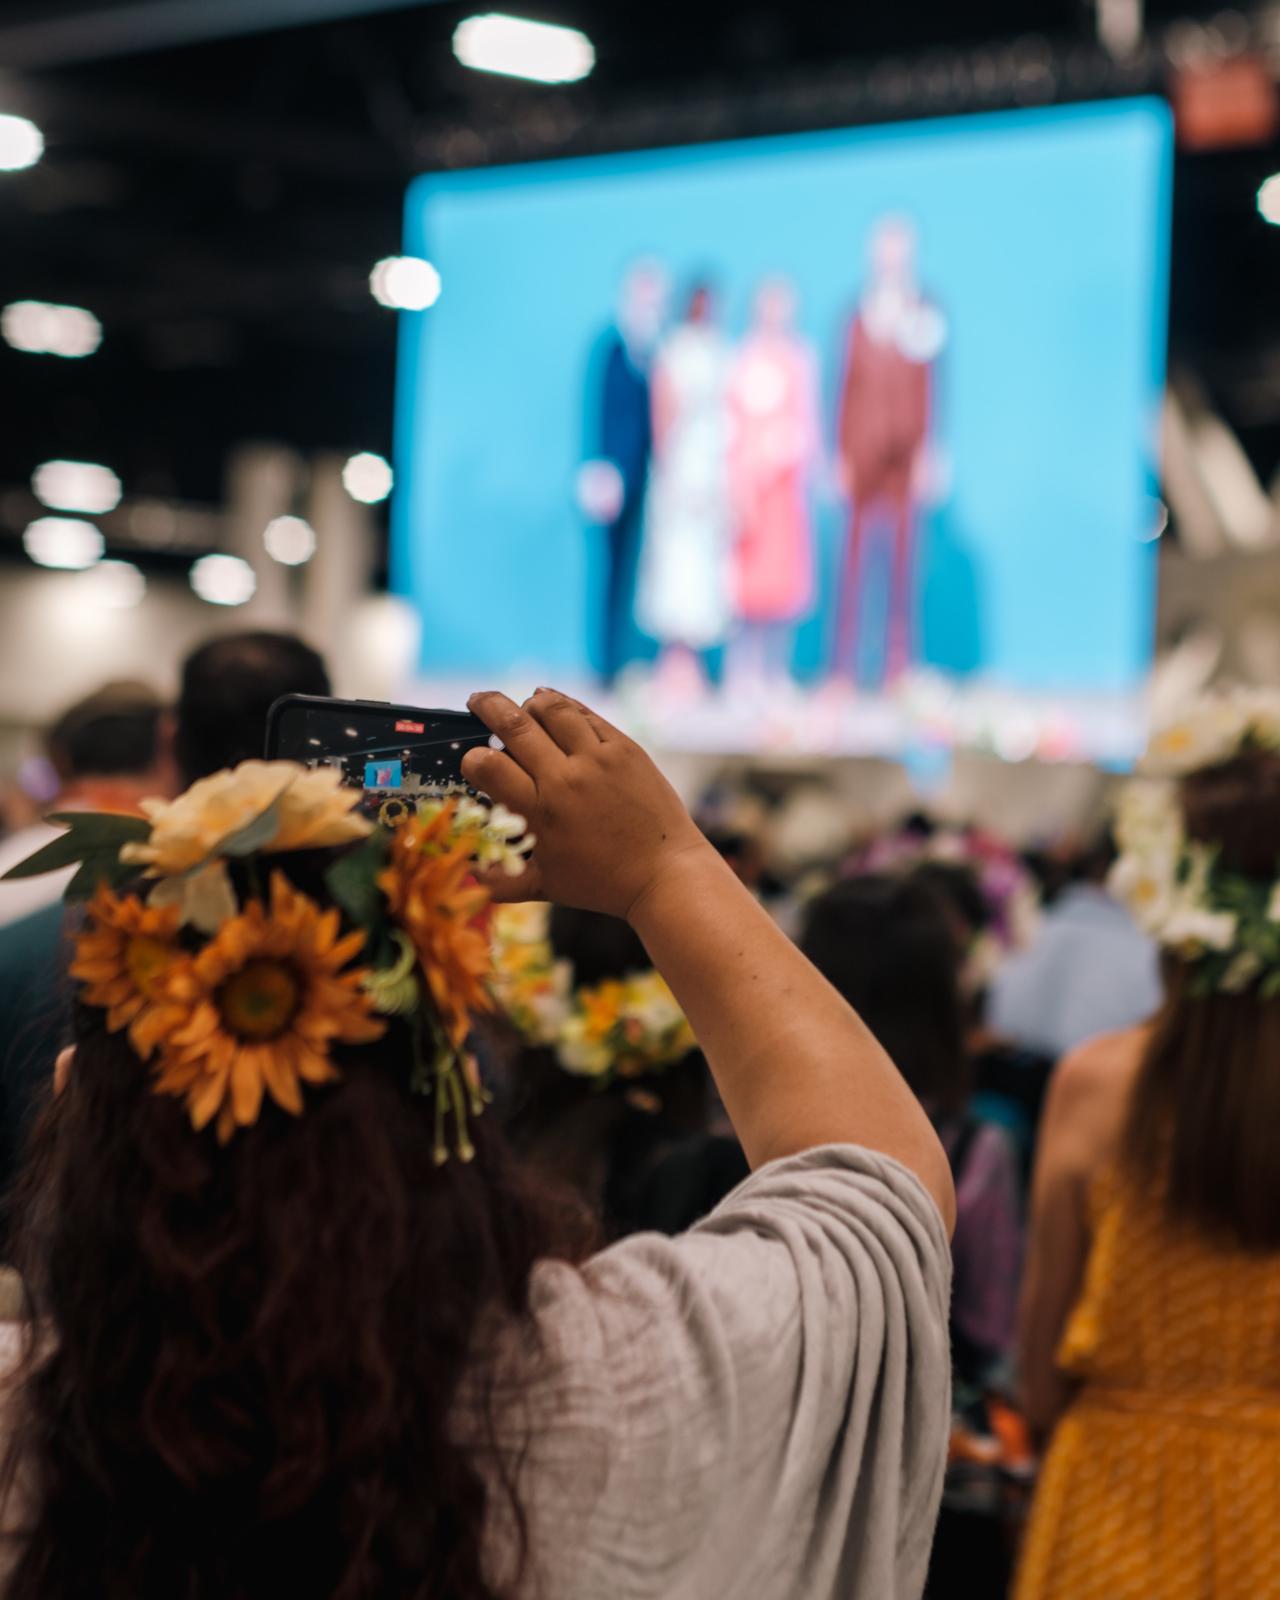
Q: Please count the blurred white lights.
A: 11